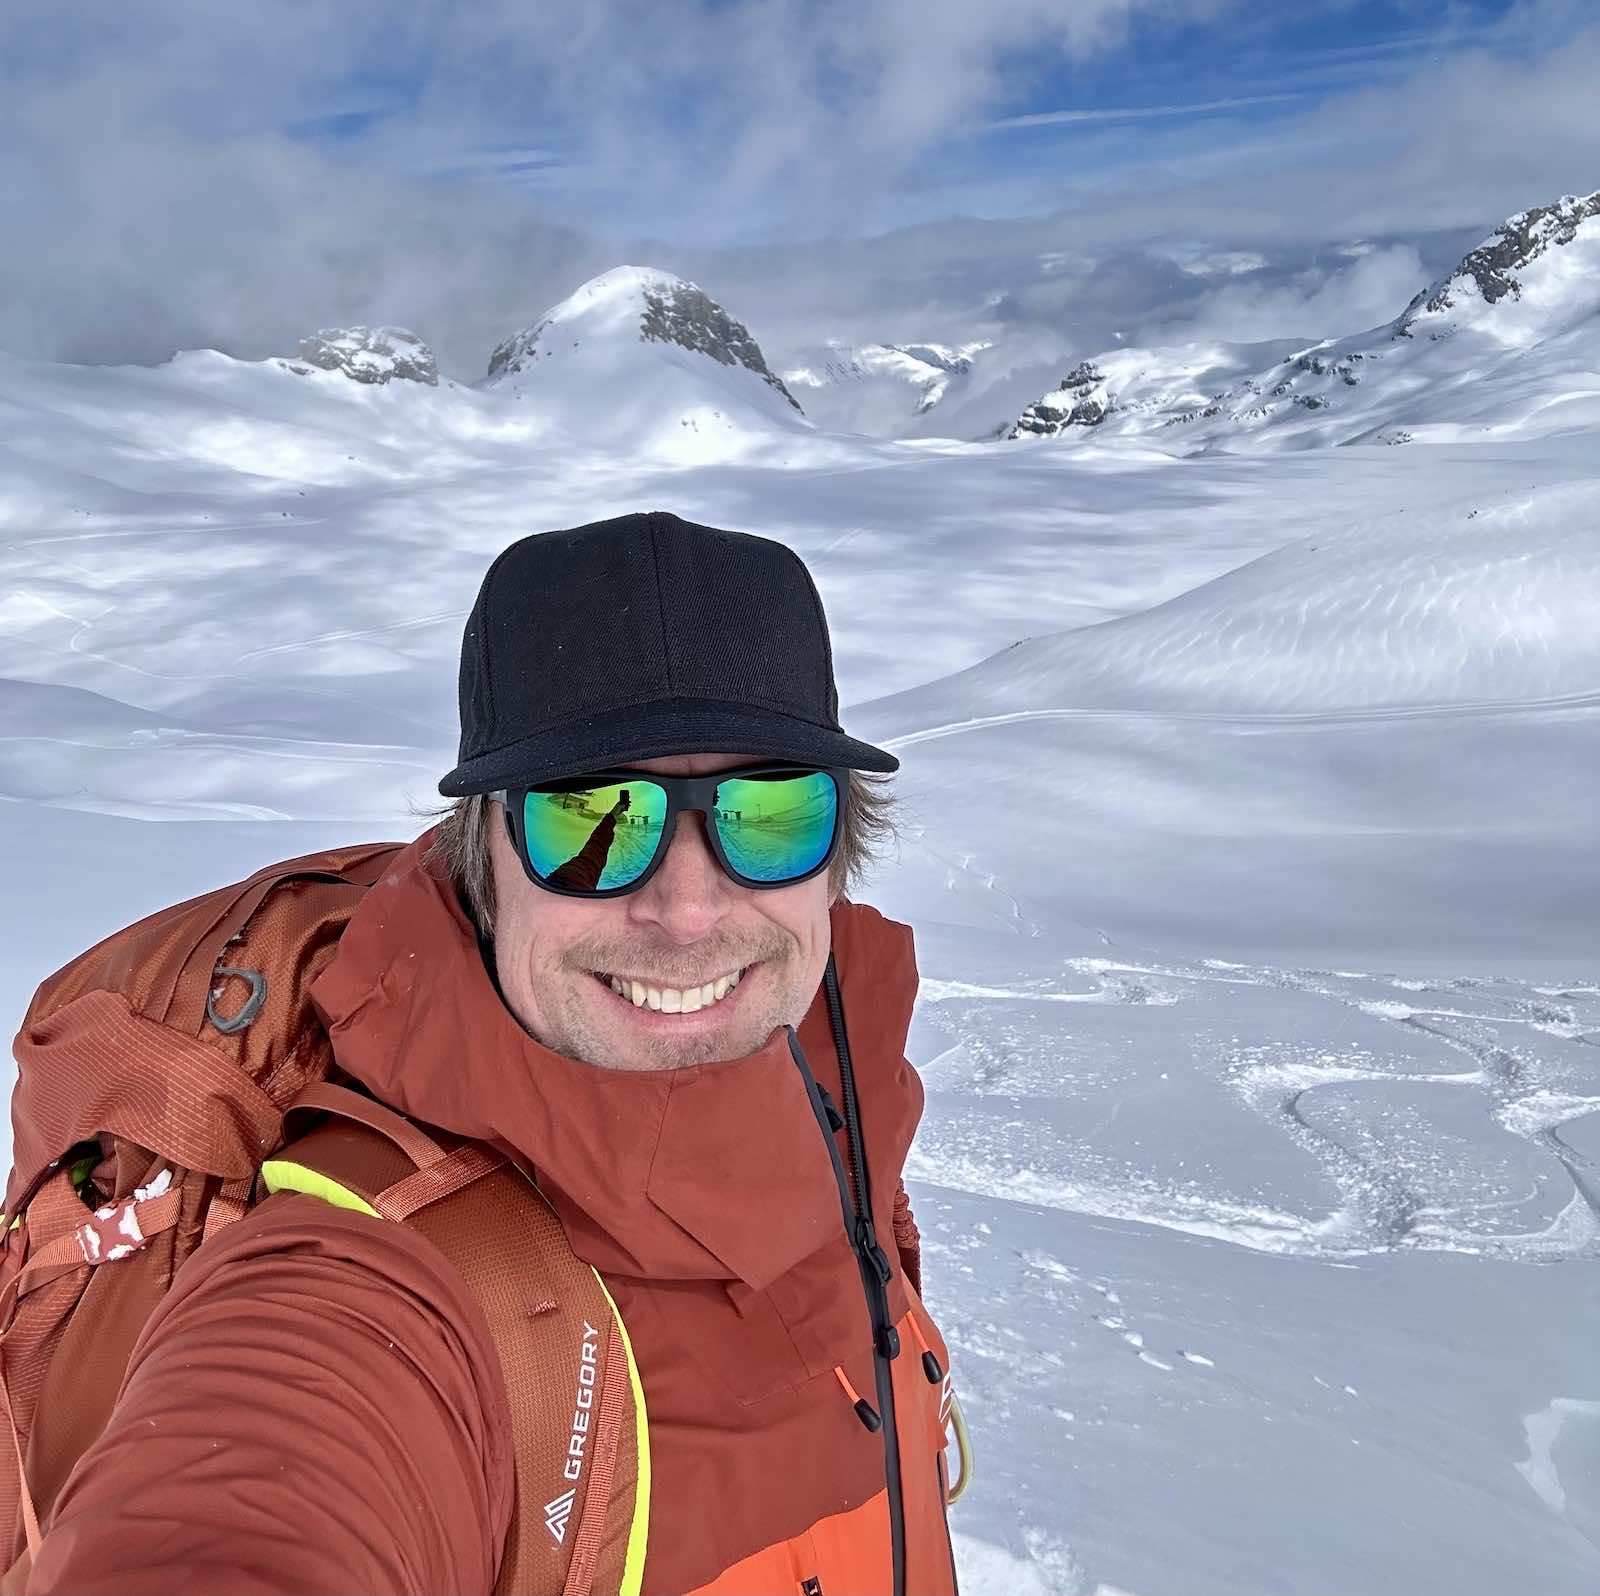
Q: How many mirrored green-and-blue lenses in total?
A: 2